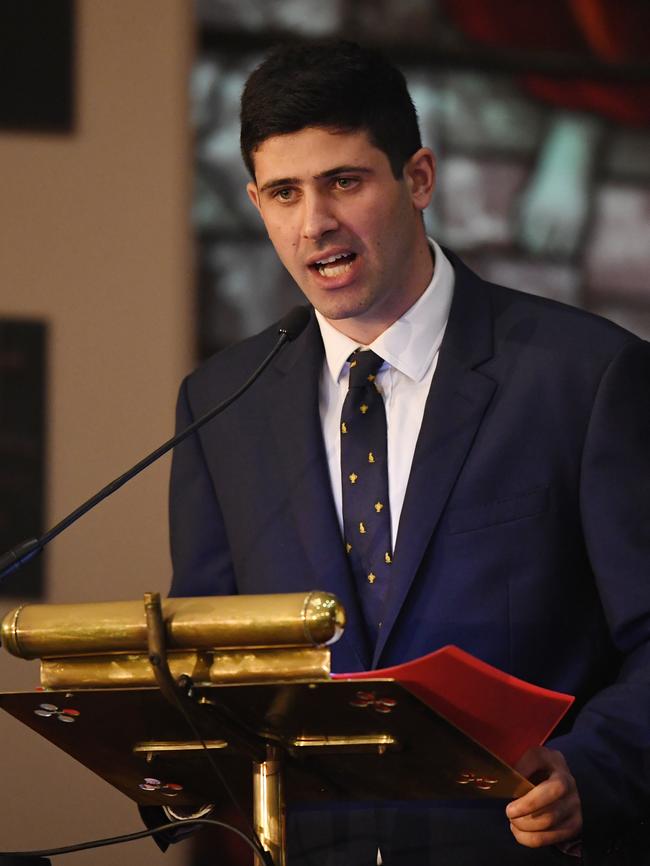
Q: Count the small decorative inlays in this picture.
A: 4